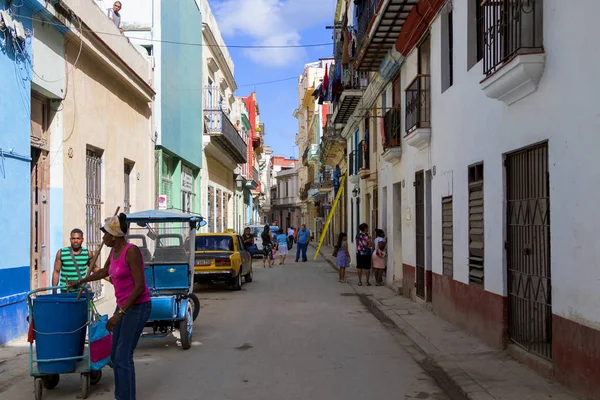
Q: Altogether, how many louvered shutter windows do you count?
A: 2